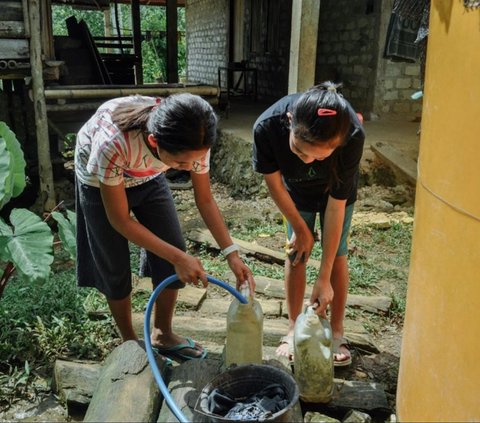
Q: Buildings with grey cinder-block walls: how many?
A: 1